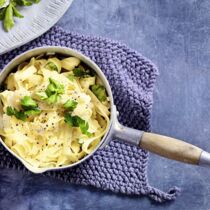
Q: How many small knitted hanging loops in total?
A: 1